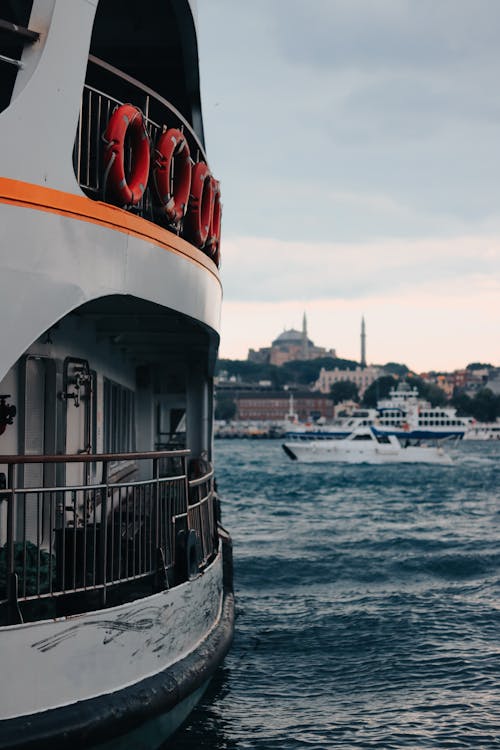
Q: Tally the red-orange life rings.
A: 4